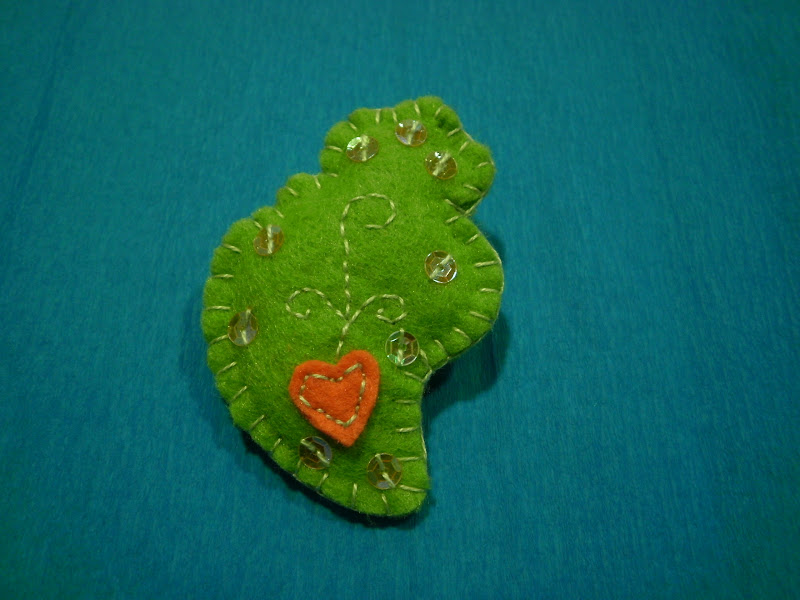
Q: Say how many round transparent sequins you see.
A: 9